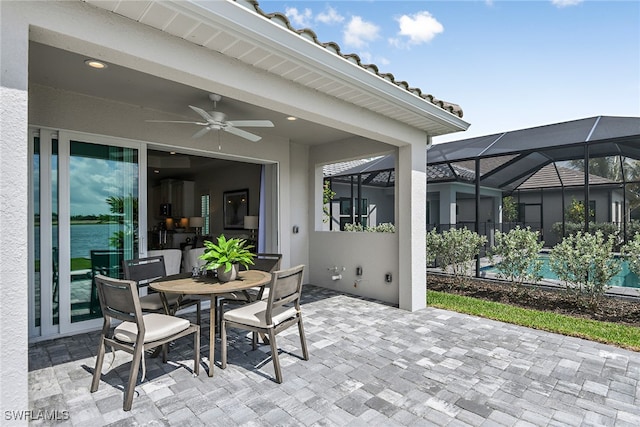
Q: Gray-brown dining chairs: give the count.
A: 4